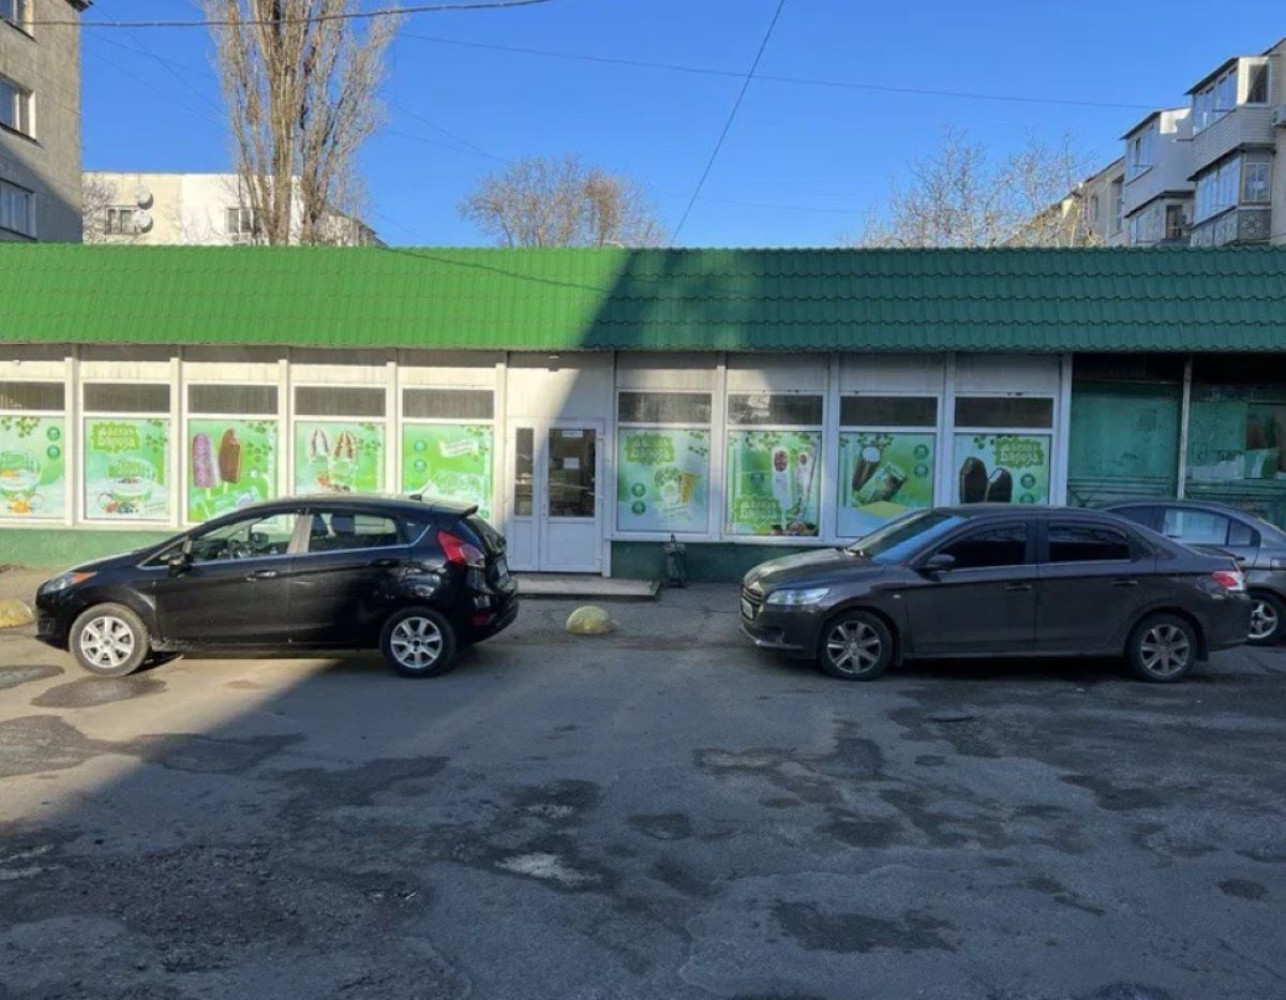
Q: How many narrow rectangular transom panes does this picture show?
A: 9